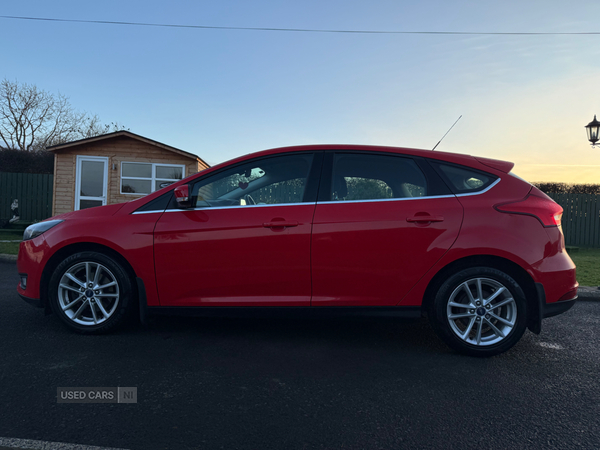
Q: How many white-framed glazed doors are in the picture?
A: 1